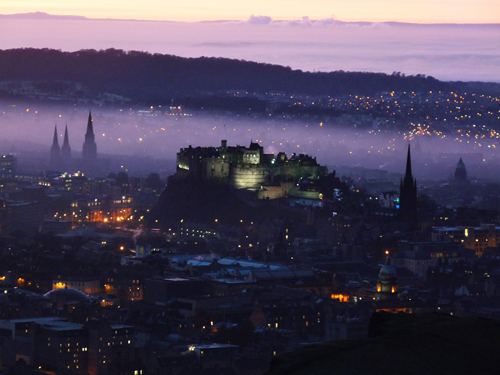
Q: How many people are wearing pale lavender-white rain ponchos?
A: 0